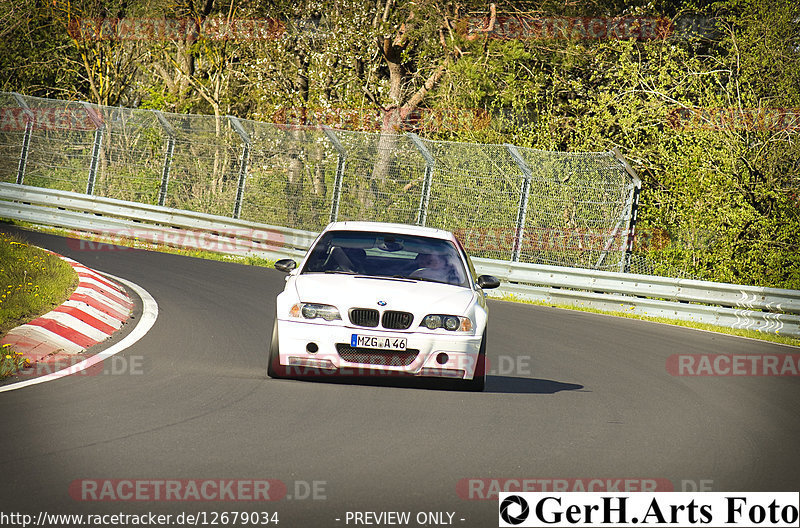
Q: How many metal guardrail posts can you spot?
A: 8